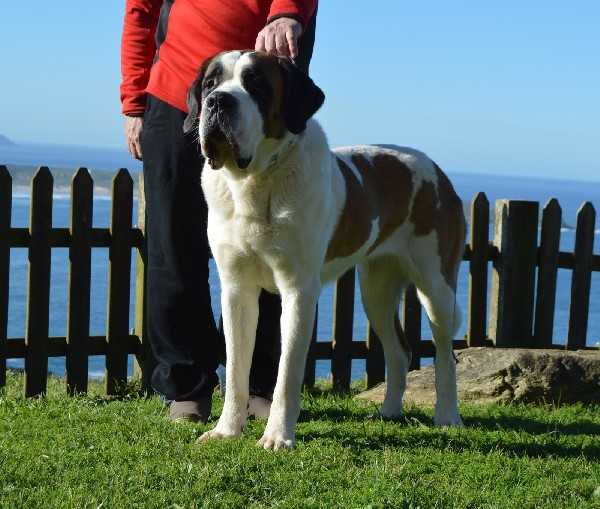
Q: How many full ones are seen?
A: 1